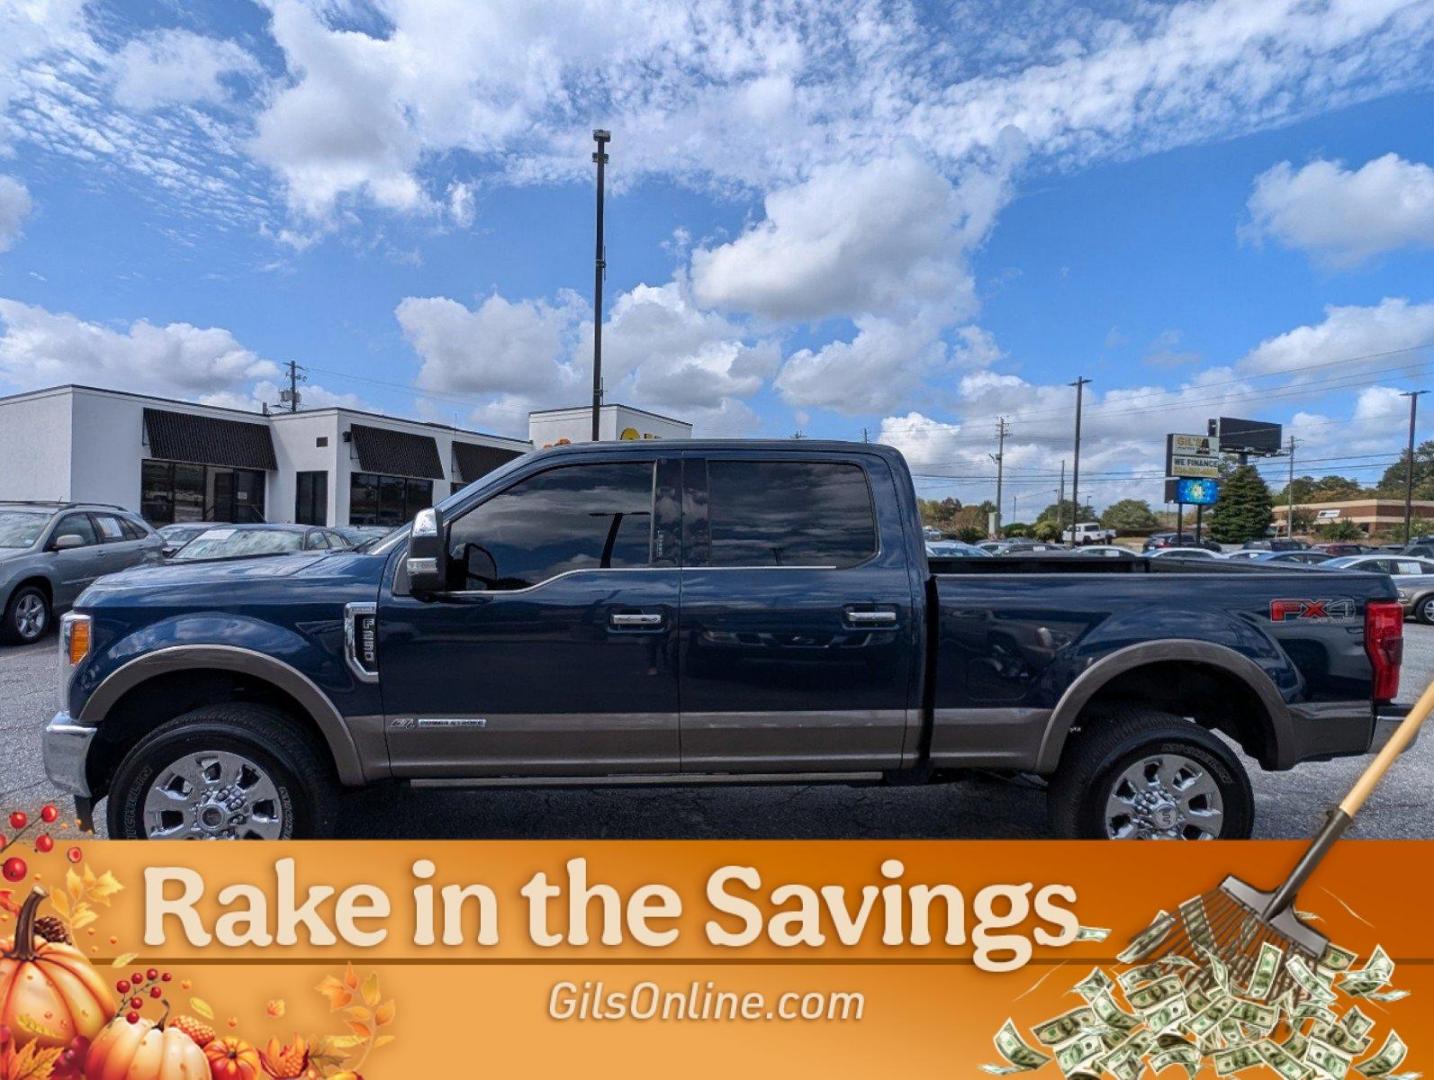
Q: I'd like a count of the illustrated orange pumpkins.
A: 3